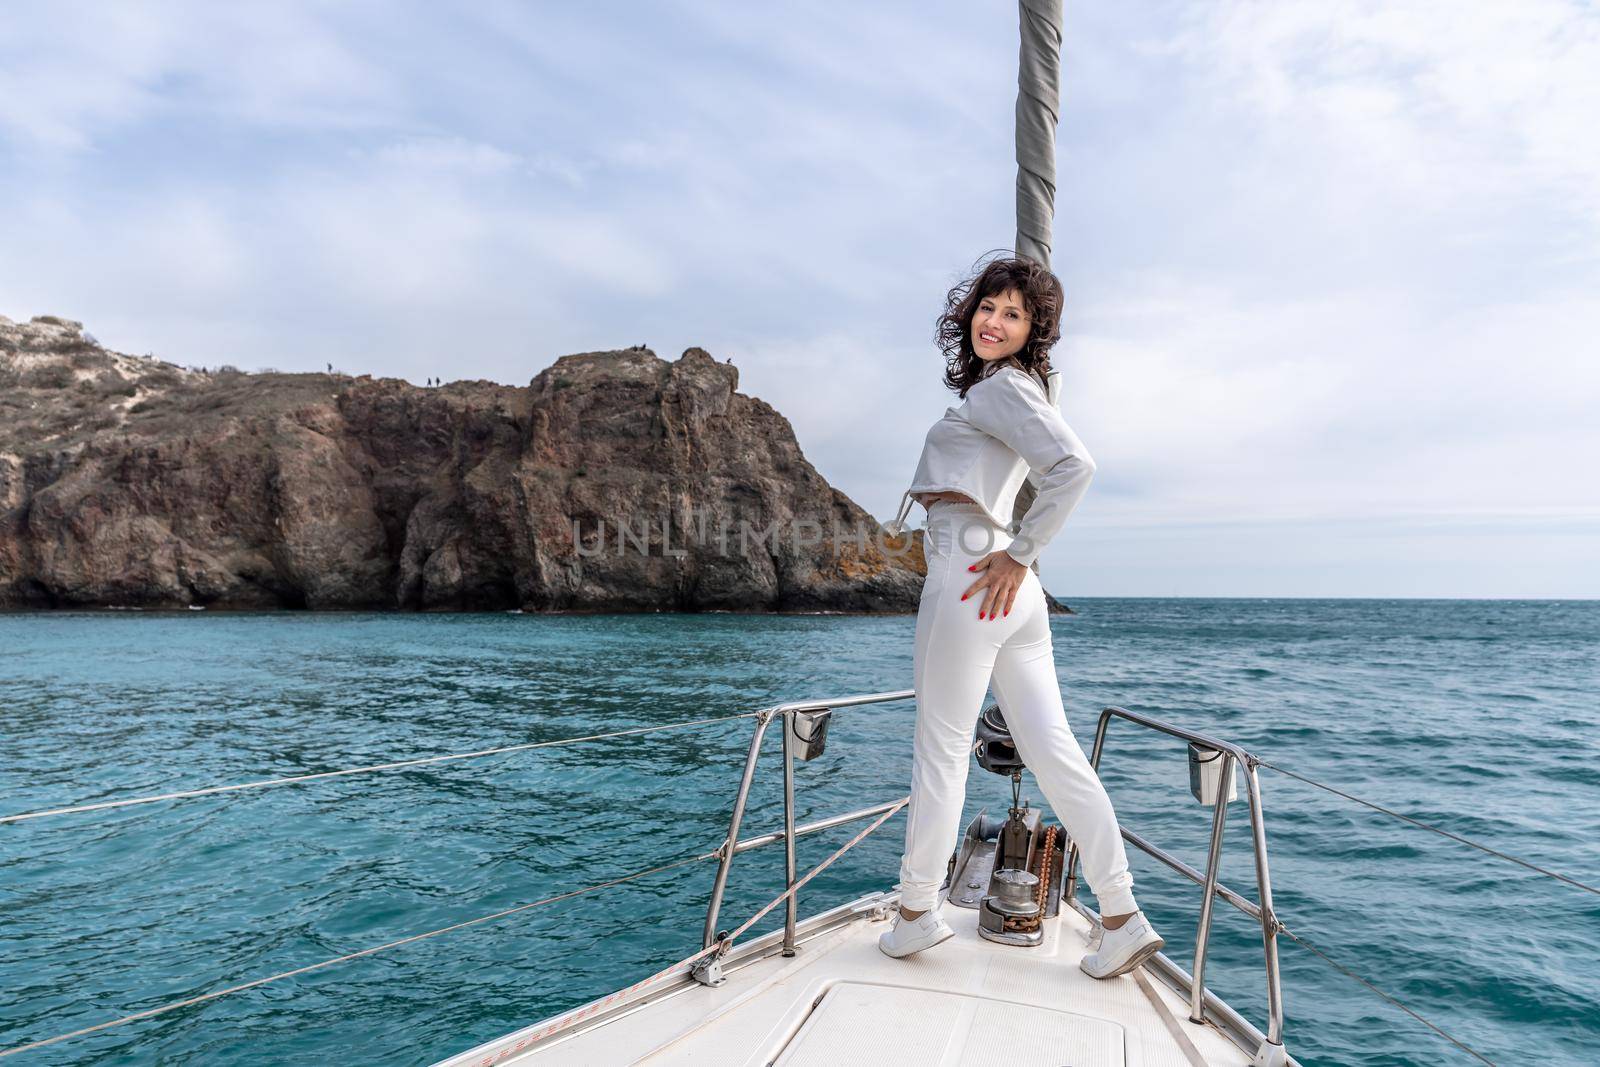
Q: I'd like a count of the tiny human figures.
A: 6